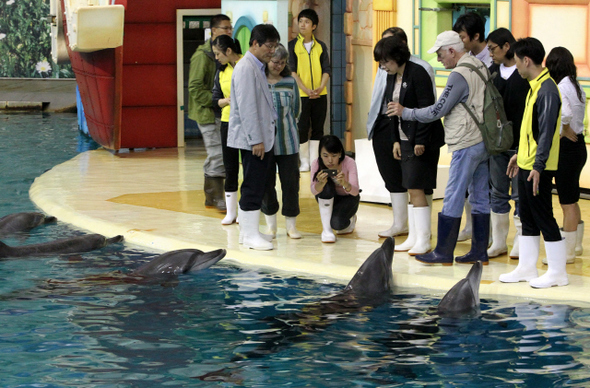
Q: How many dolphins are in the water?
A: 5